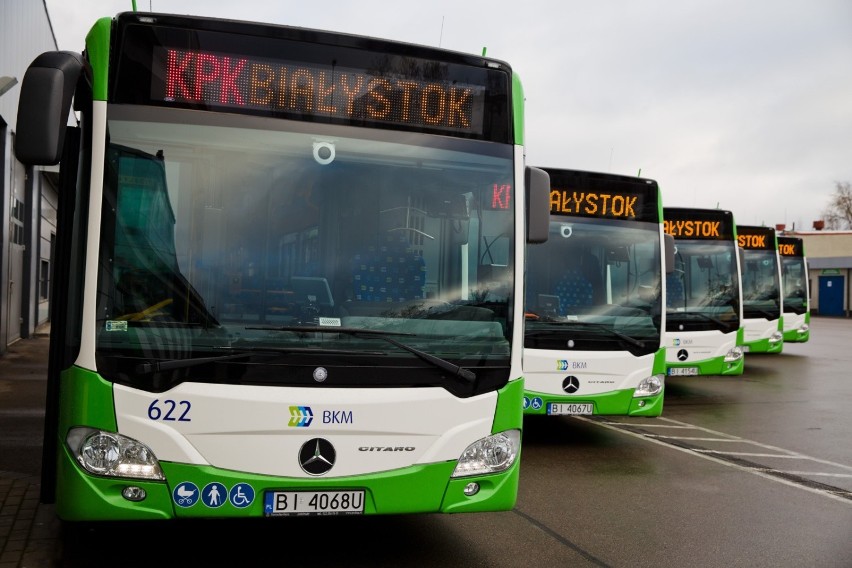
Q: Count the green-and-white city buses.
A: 5